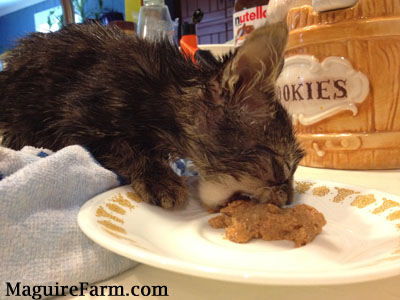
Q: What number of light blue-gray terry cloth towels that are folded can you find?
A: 1